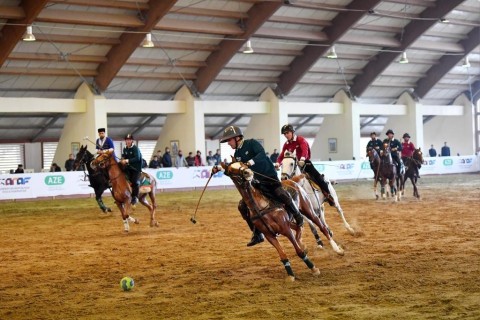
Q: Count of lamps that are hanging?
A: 6